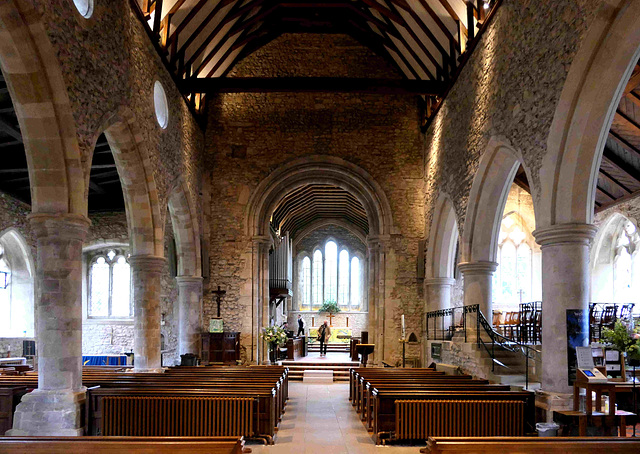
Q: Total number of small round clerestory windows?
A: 2